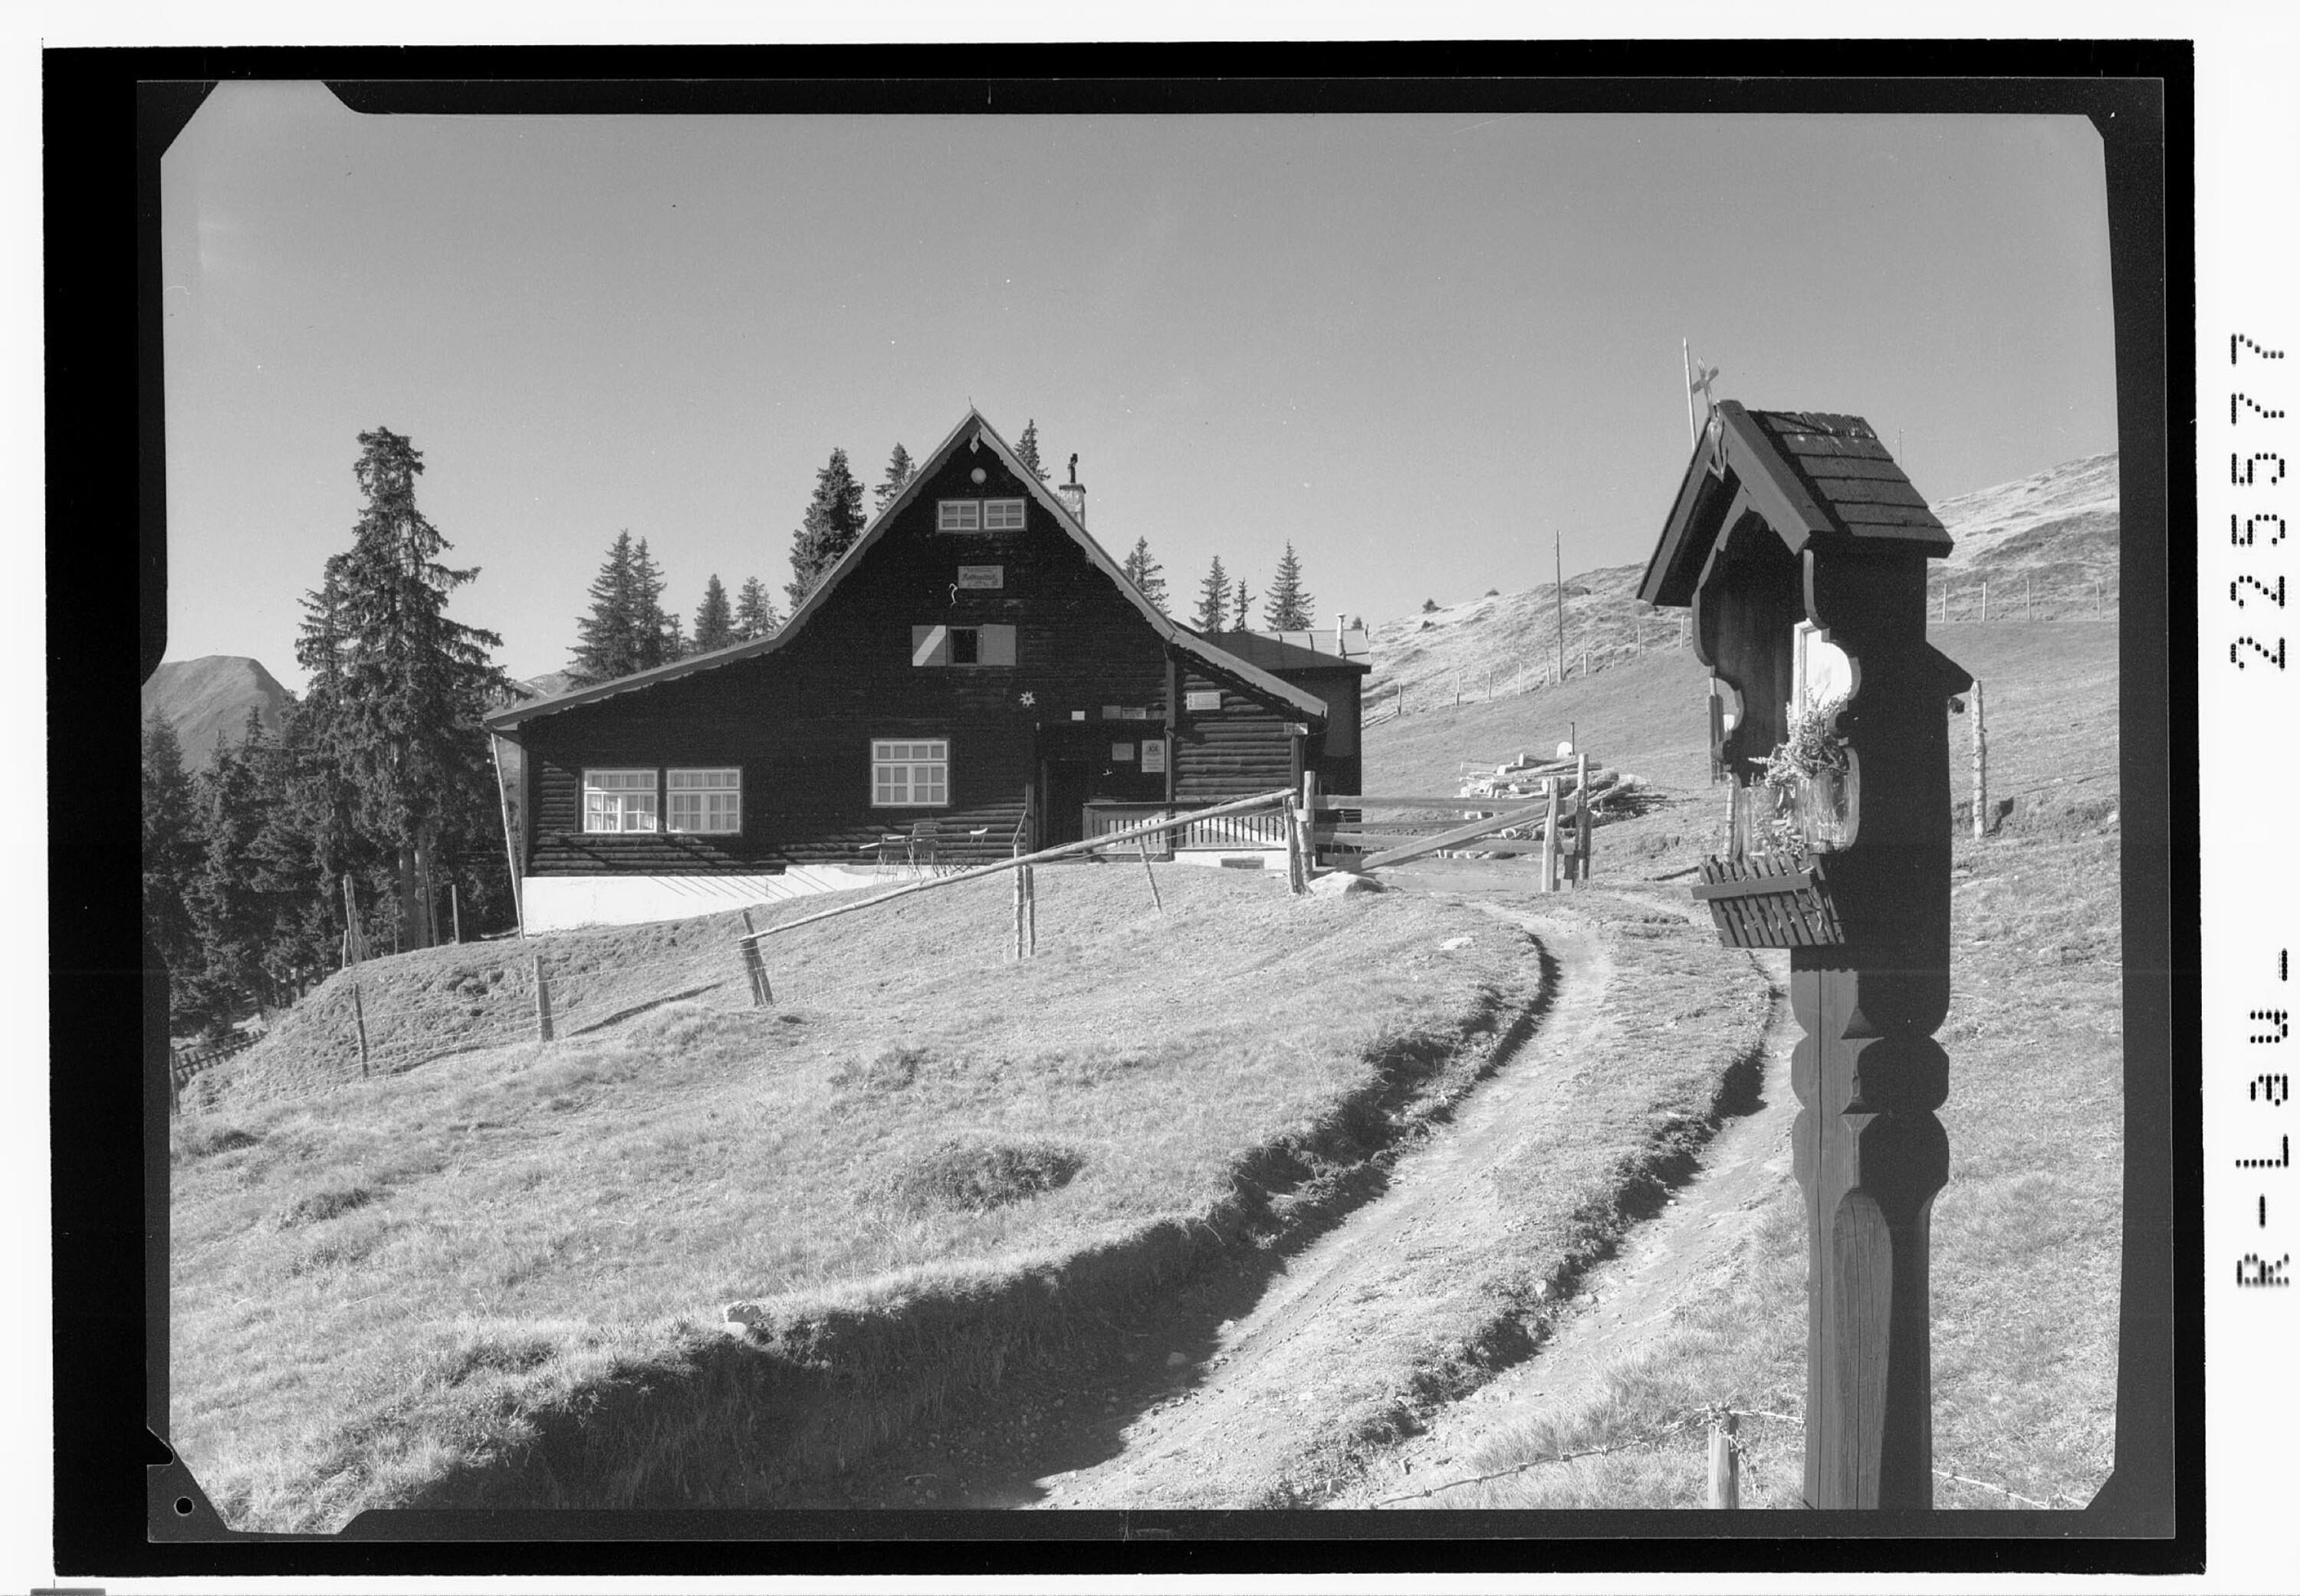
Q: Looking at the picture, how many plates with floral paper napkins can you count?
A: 0